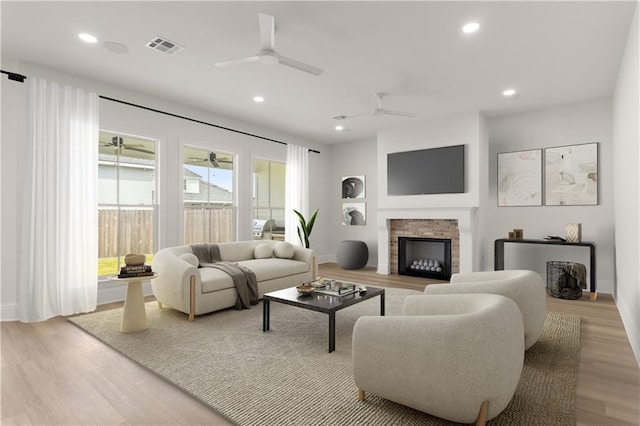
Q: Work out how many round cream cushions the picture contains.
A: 3